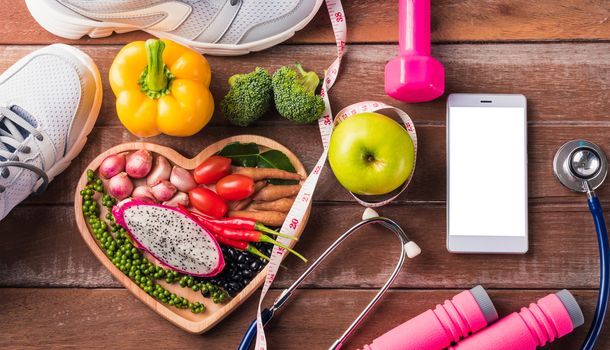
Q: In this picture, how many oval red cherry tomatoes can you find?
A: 3